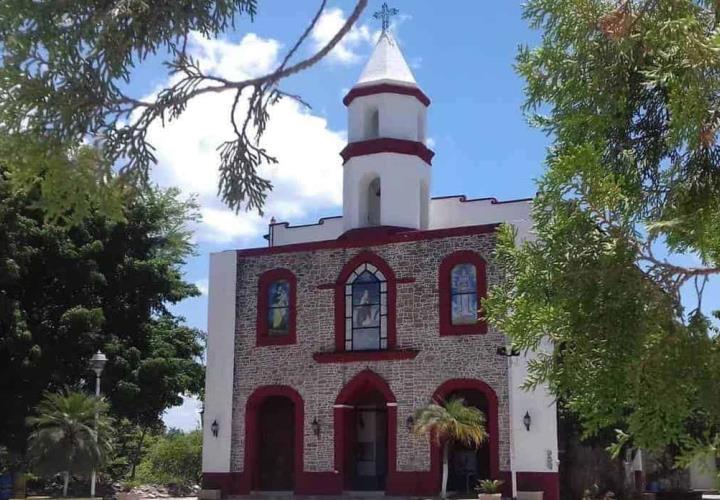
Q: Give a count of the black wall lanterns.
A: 4